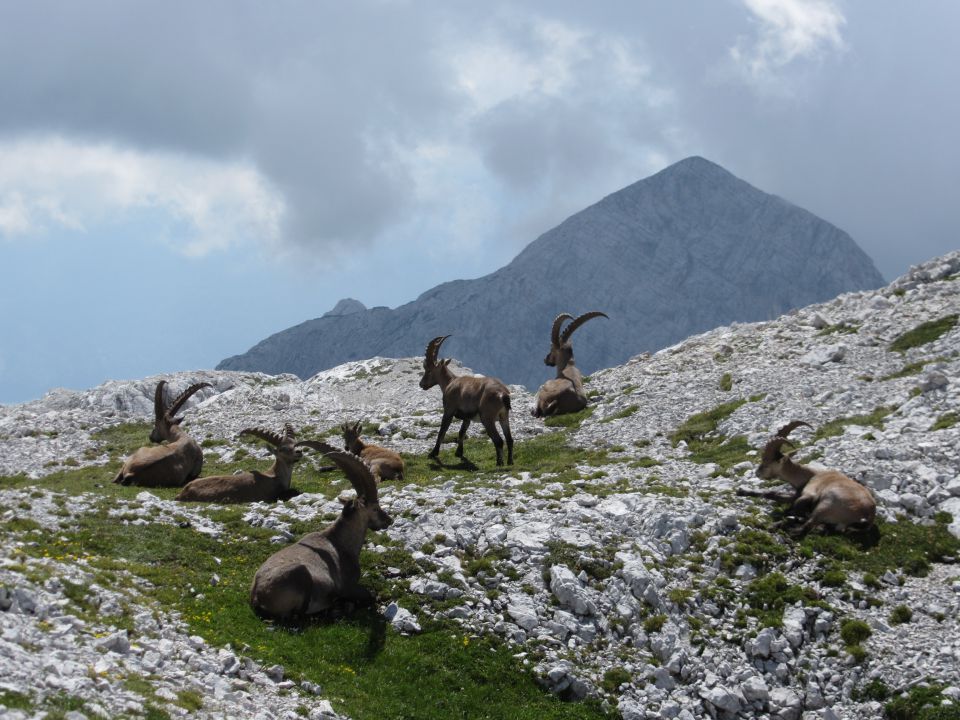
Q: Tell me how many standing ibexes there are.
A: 1